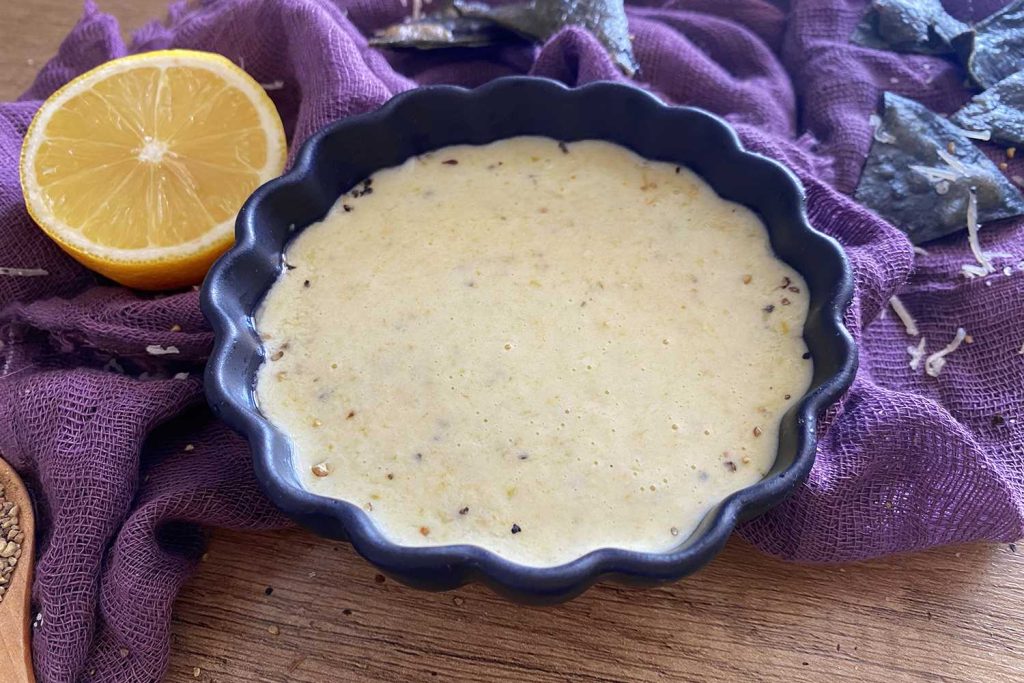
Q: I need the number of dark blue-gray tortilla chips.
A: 6